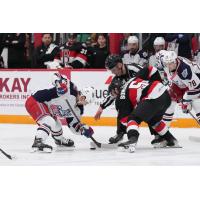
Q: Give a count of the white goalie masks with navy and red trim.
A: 0